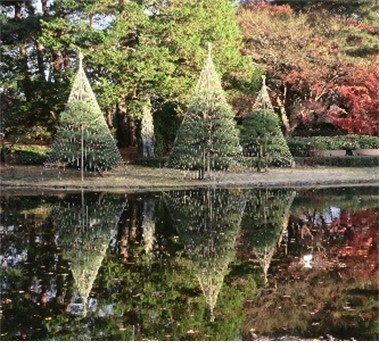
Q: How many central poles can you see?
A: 3